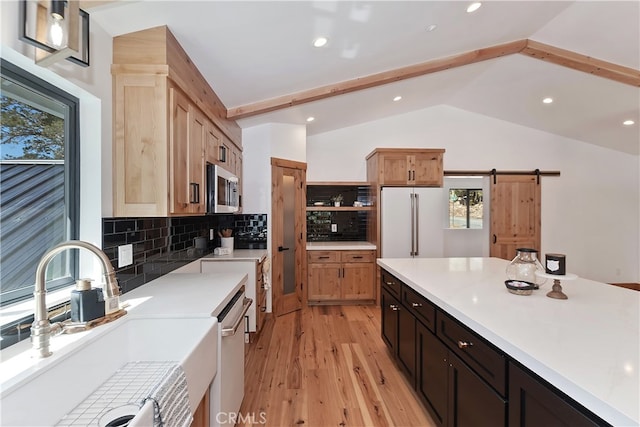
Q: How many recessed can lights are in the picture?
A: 6